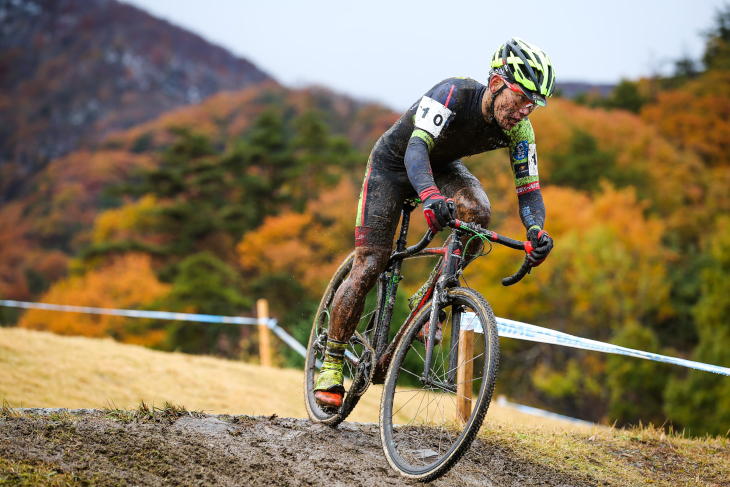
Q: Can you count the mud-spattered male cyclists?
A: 1